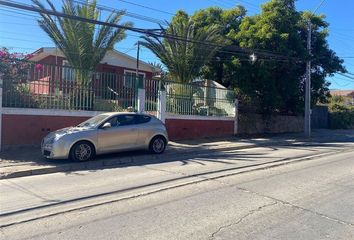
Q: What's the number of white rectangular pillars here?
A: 4